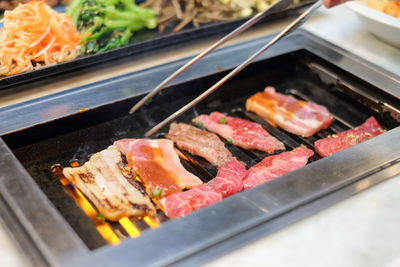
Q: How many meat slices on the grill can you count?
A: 8